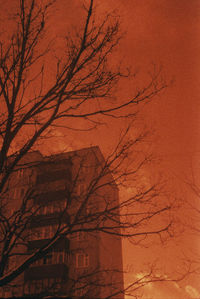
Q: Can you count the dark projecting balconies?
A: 5